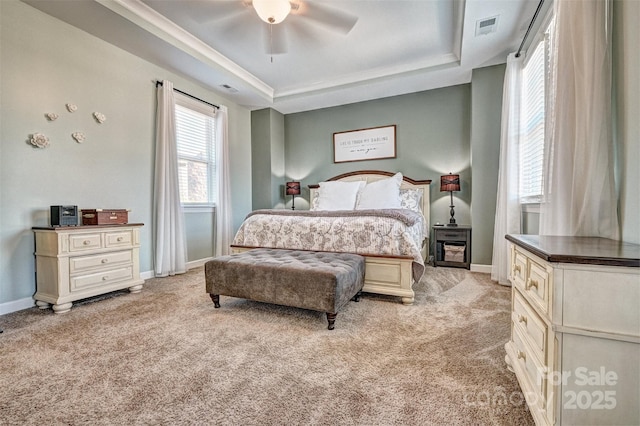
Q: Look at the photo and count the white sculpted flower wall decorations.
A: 5